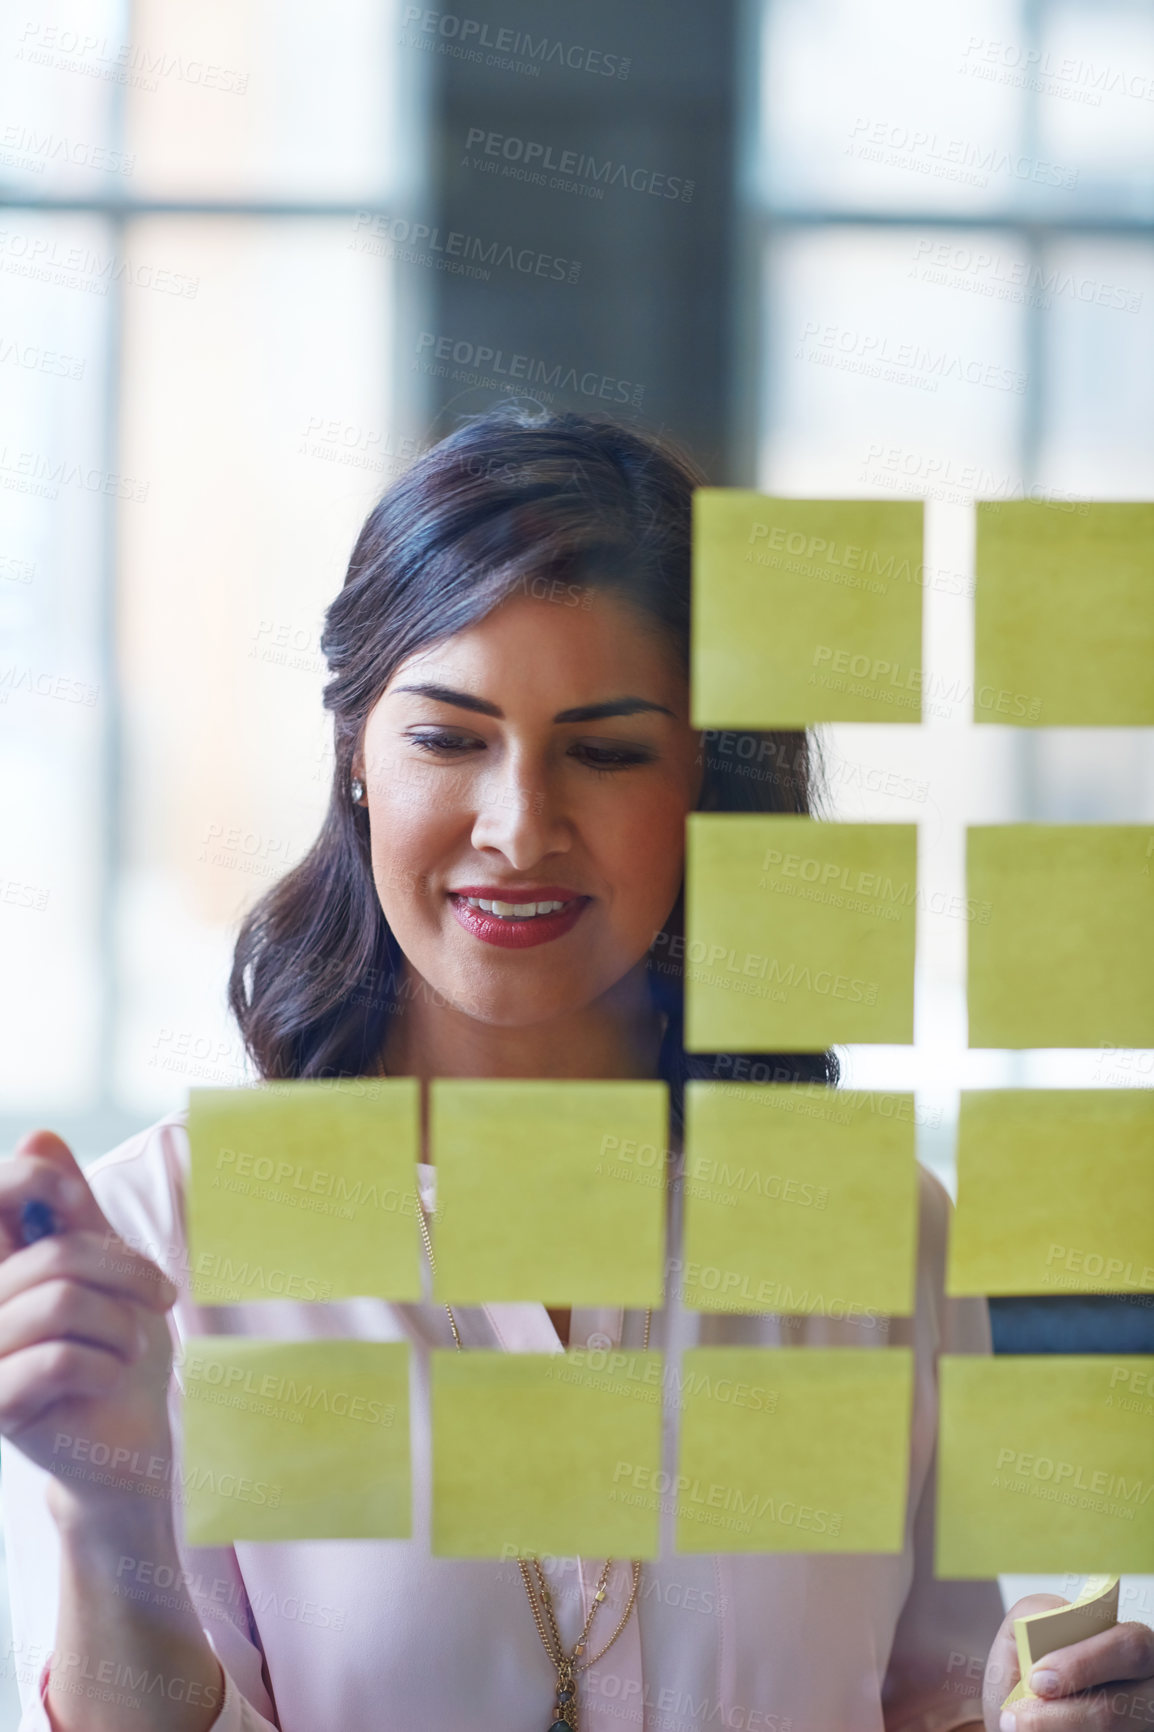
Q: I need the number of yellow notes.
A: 12